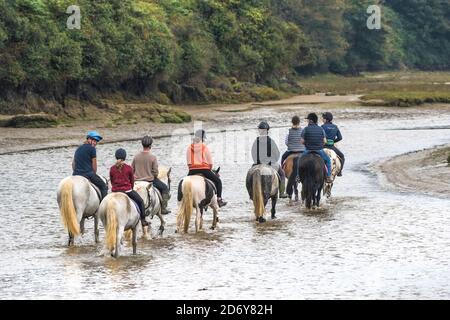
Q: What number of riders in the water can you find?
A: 8